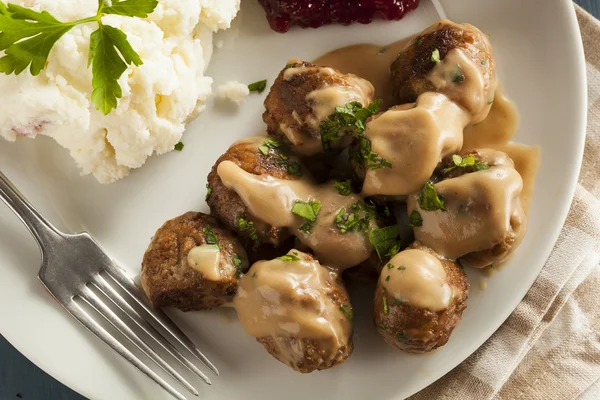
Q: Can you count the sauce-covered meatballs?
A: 9